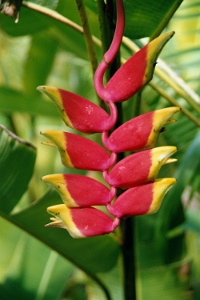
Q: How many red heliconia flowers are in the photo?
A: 8